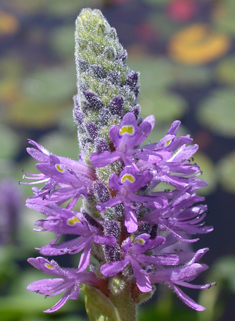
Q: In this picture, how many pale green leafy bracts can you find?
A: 1